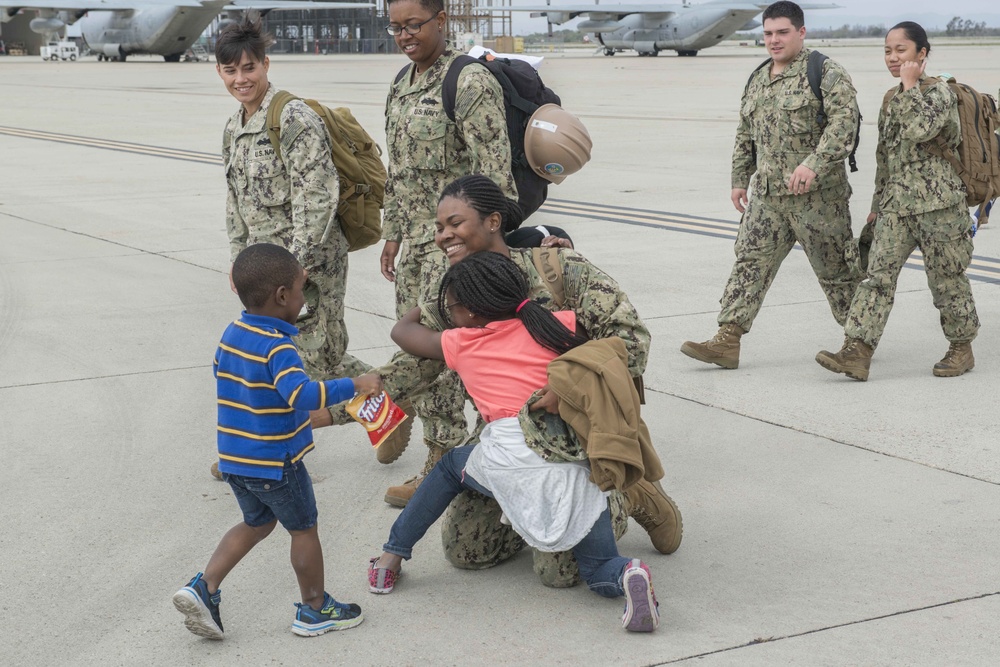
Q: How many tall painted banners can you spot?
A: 0